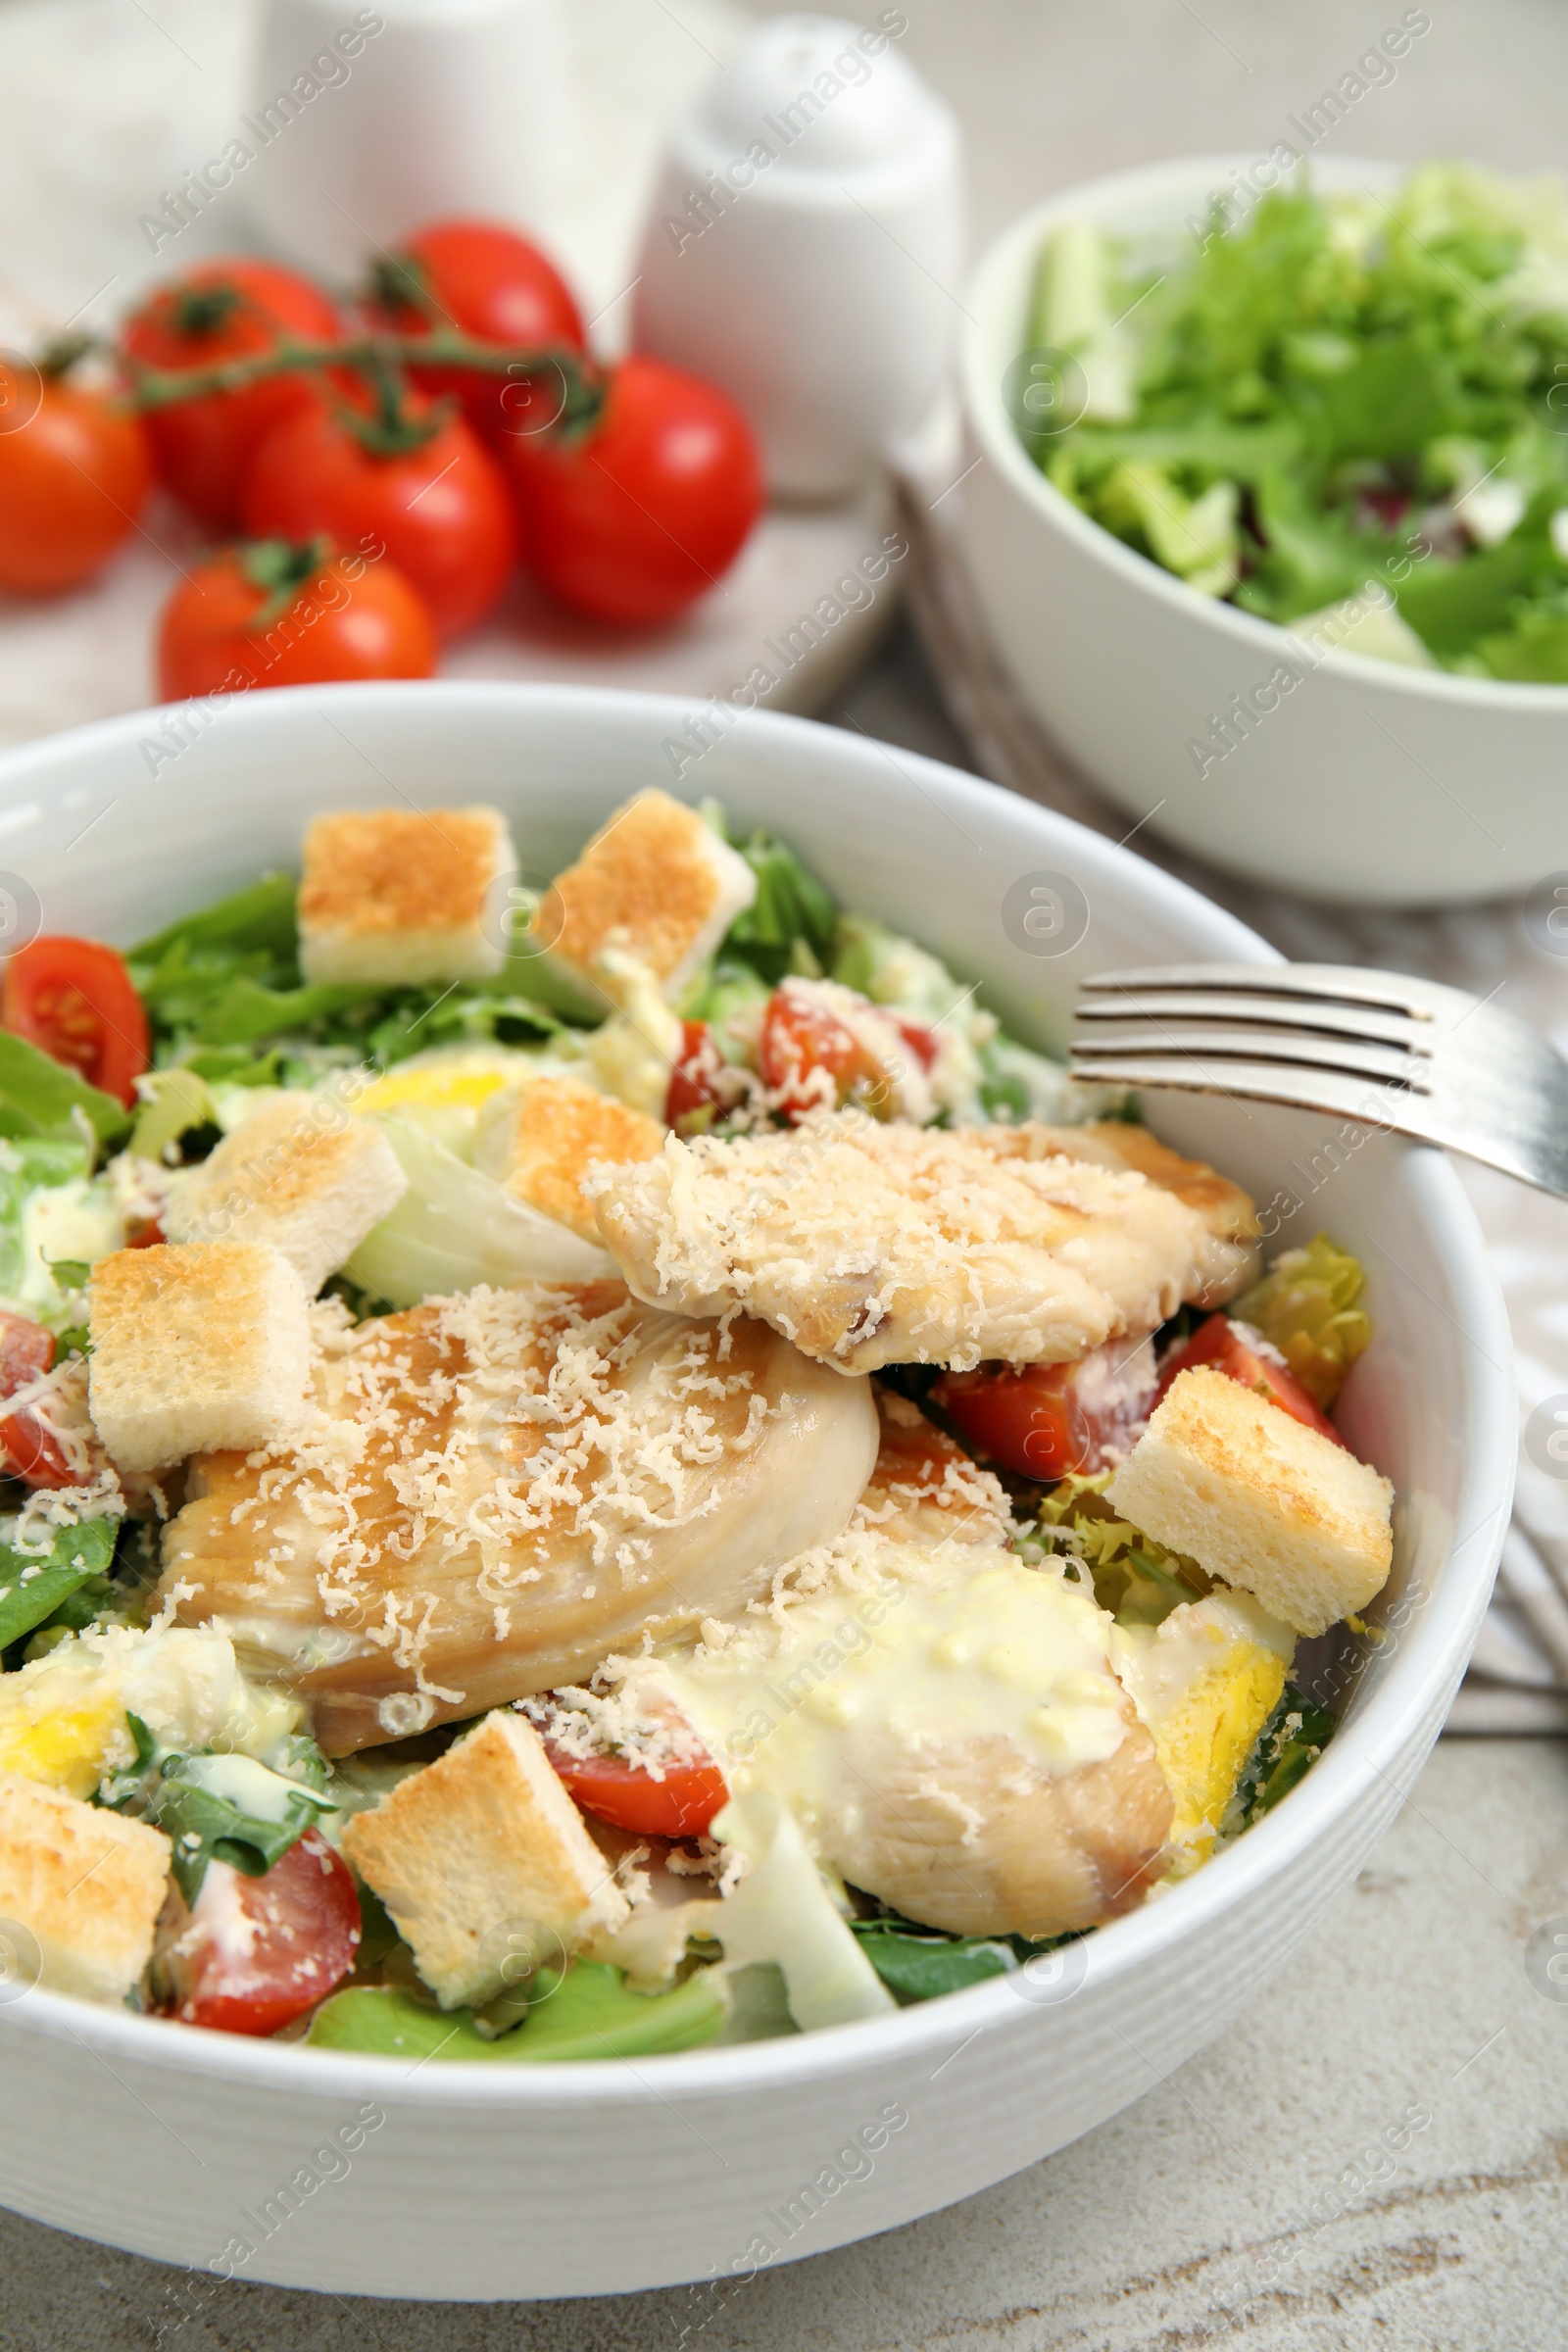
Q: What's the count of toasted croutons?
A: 8